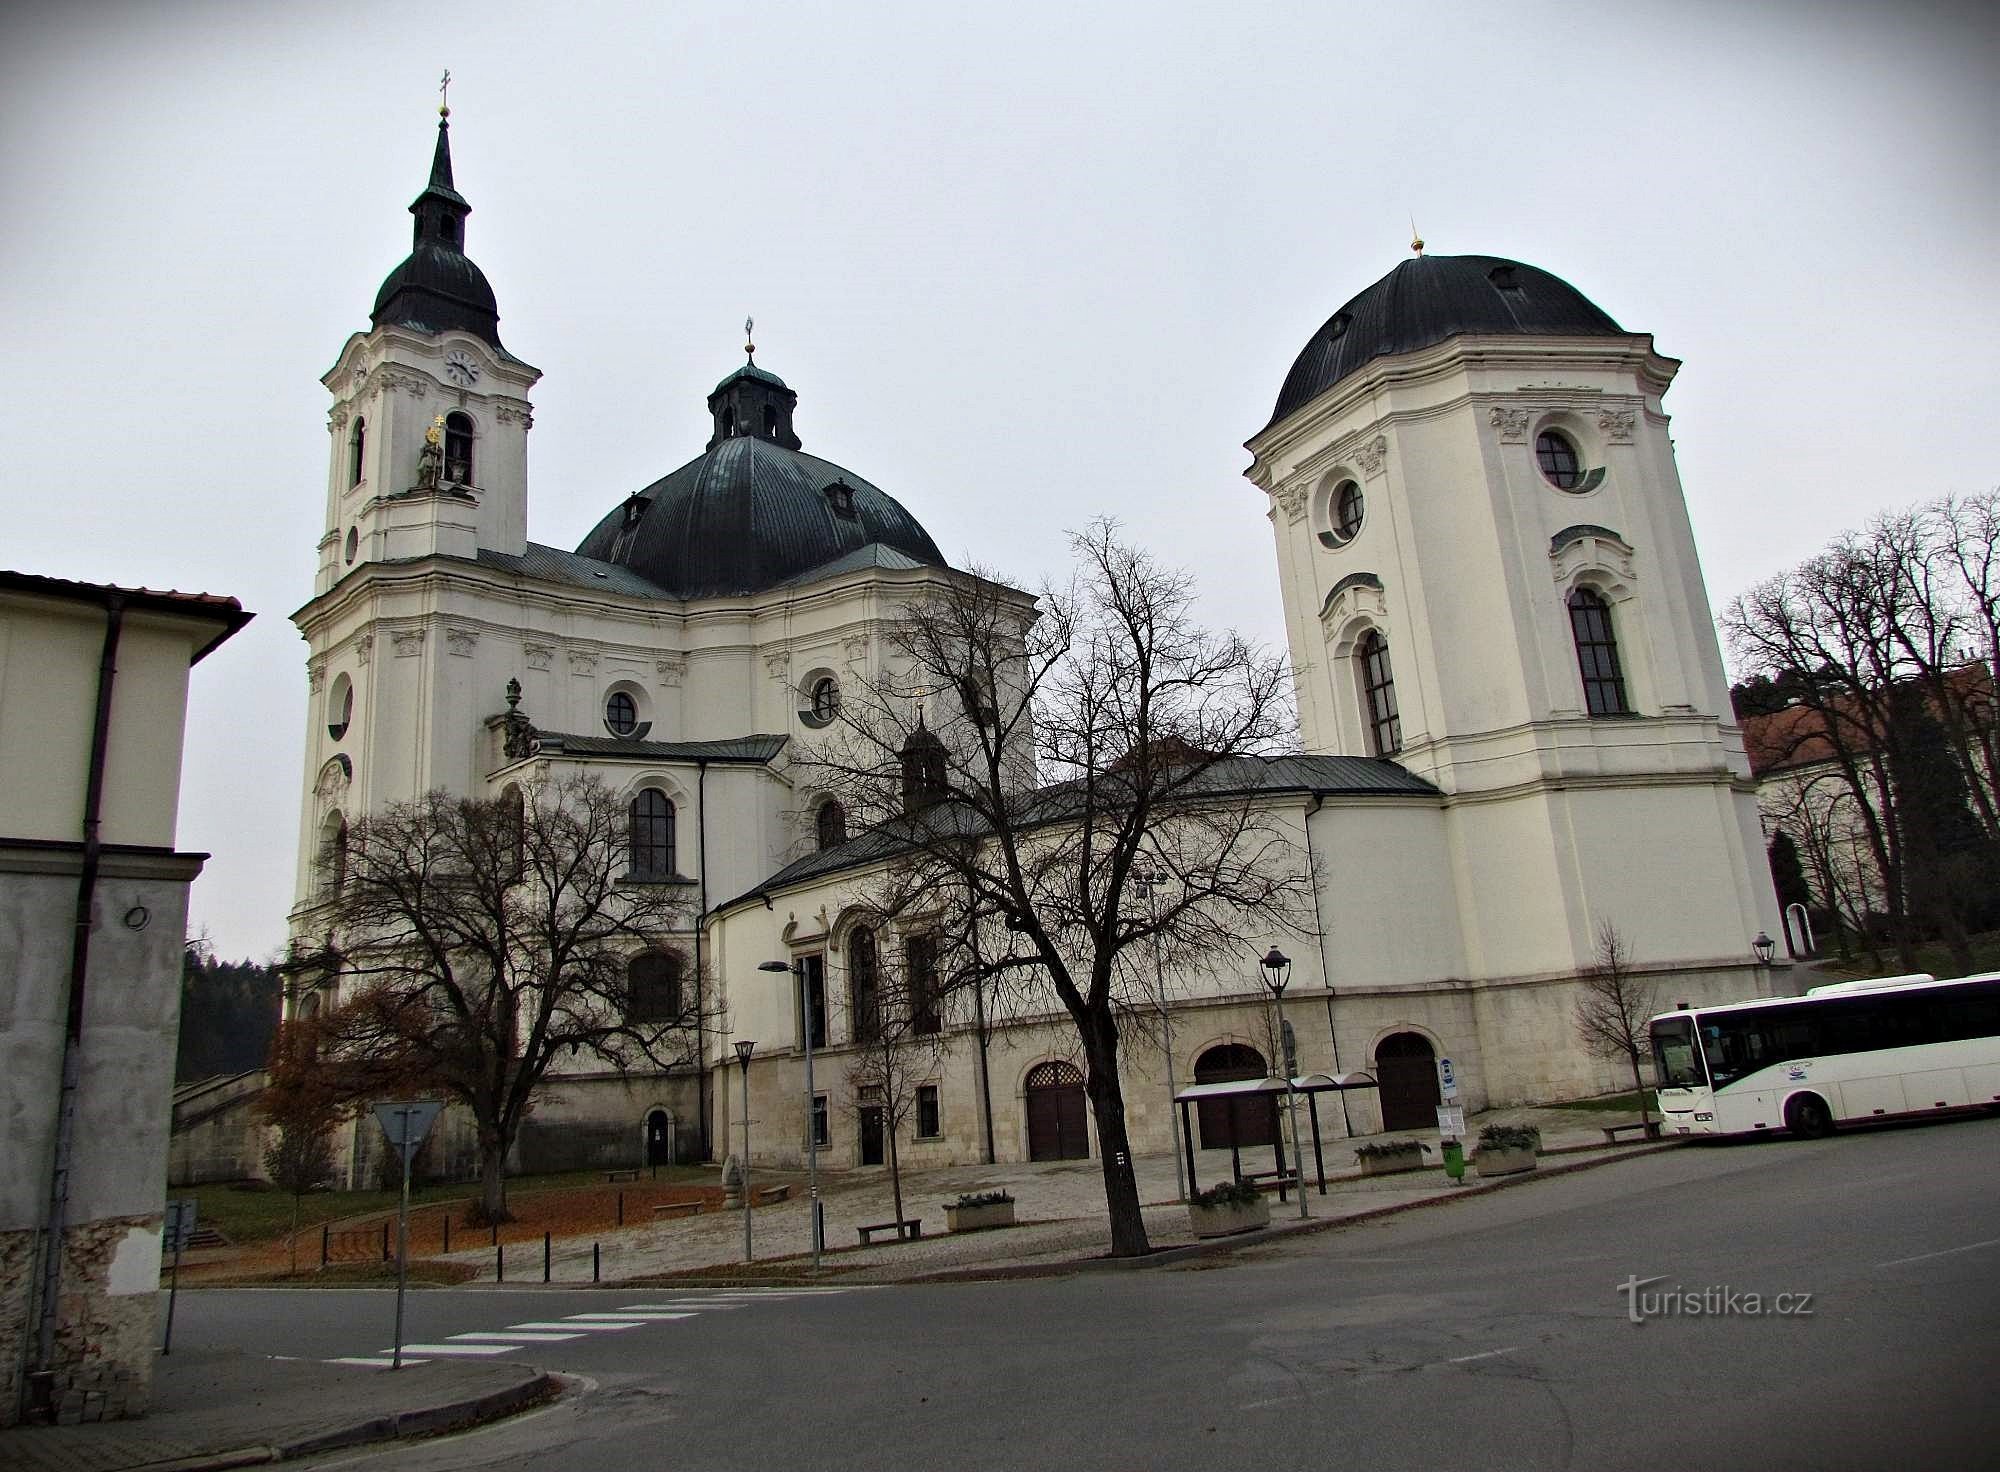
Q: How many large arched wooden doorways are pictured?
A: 3